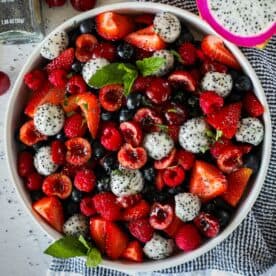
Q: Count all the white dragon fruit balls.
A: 14